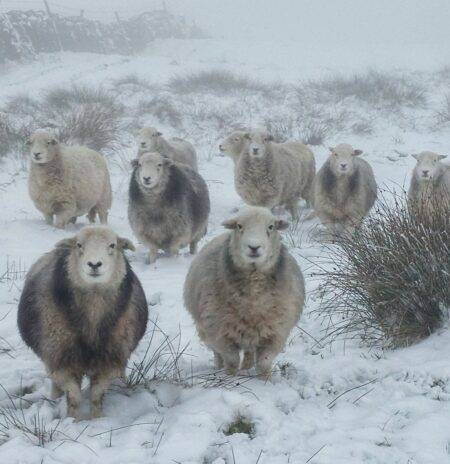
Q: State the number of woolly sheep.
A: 9